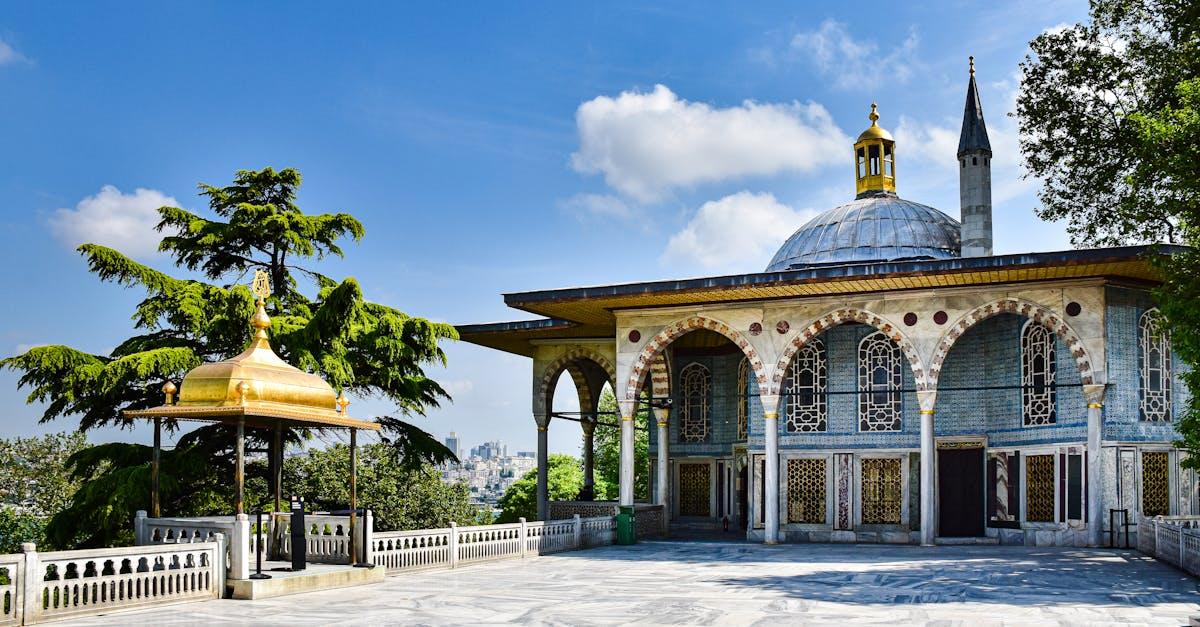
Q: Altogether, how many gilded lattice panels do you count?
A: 5